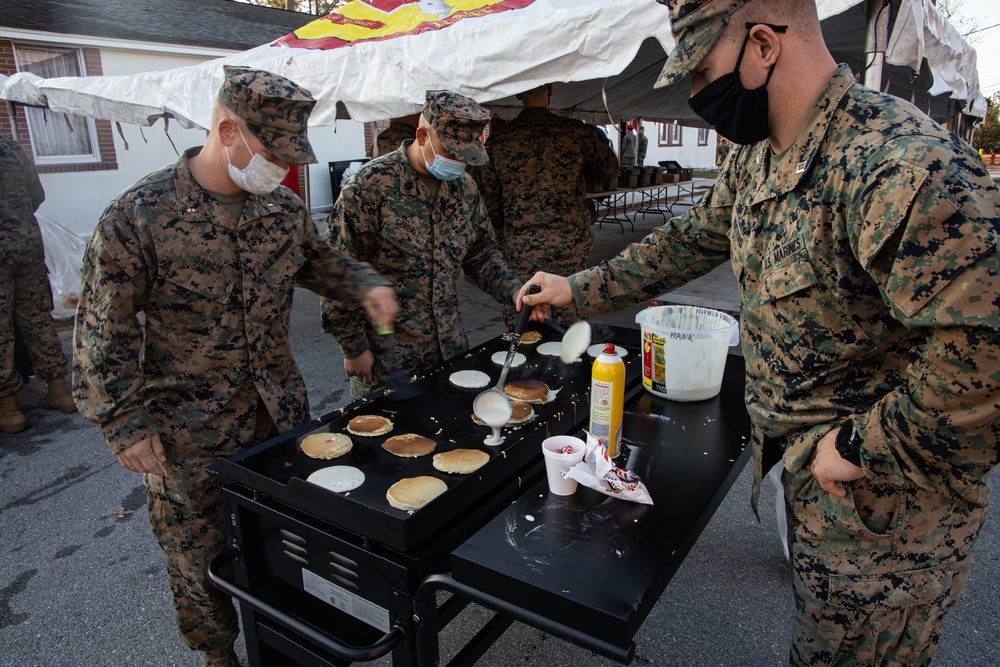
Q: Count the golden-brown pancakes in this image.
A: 8